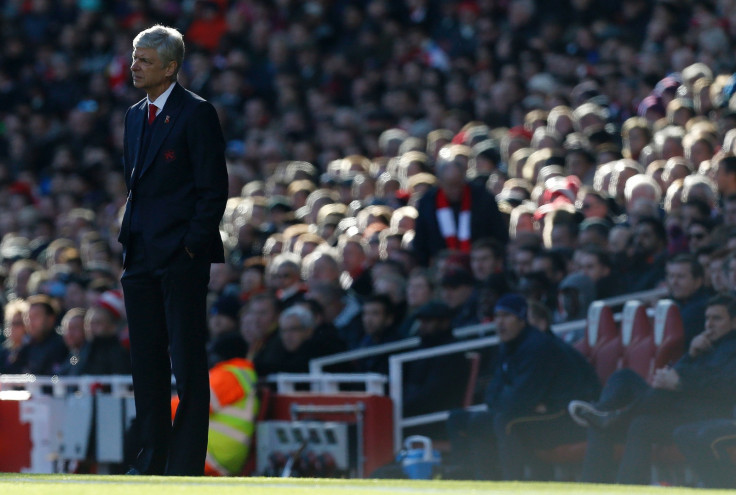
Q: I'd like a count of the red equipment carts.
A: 1